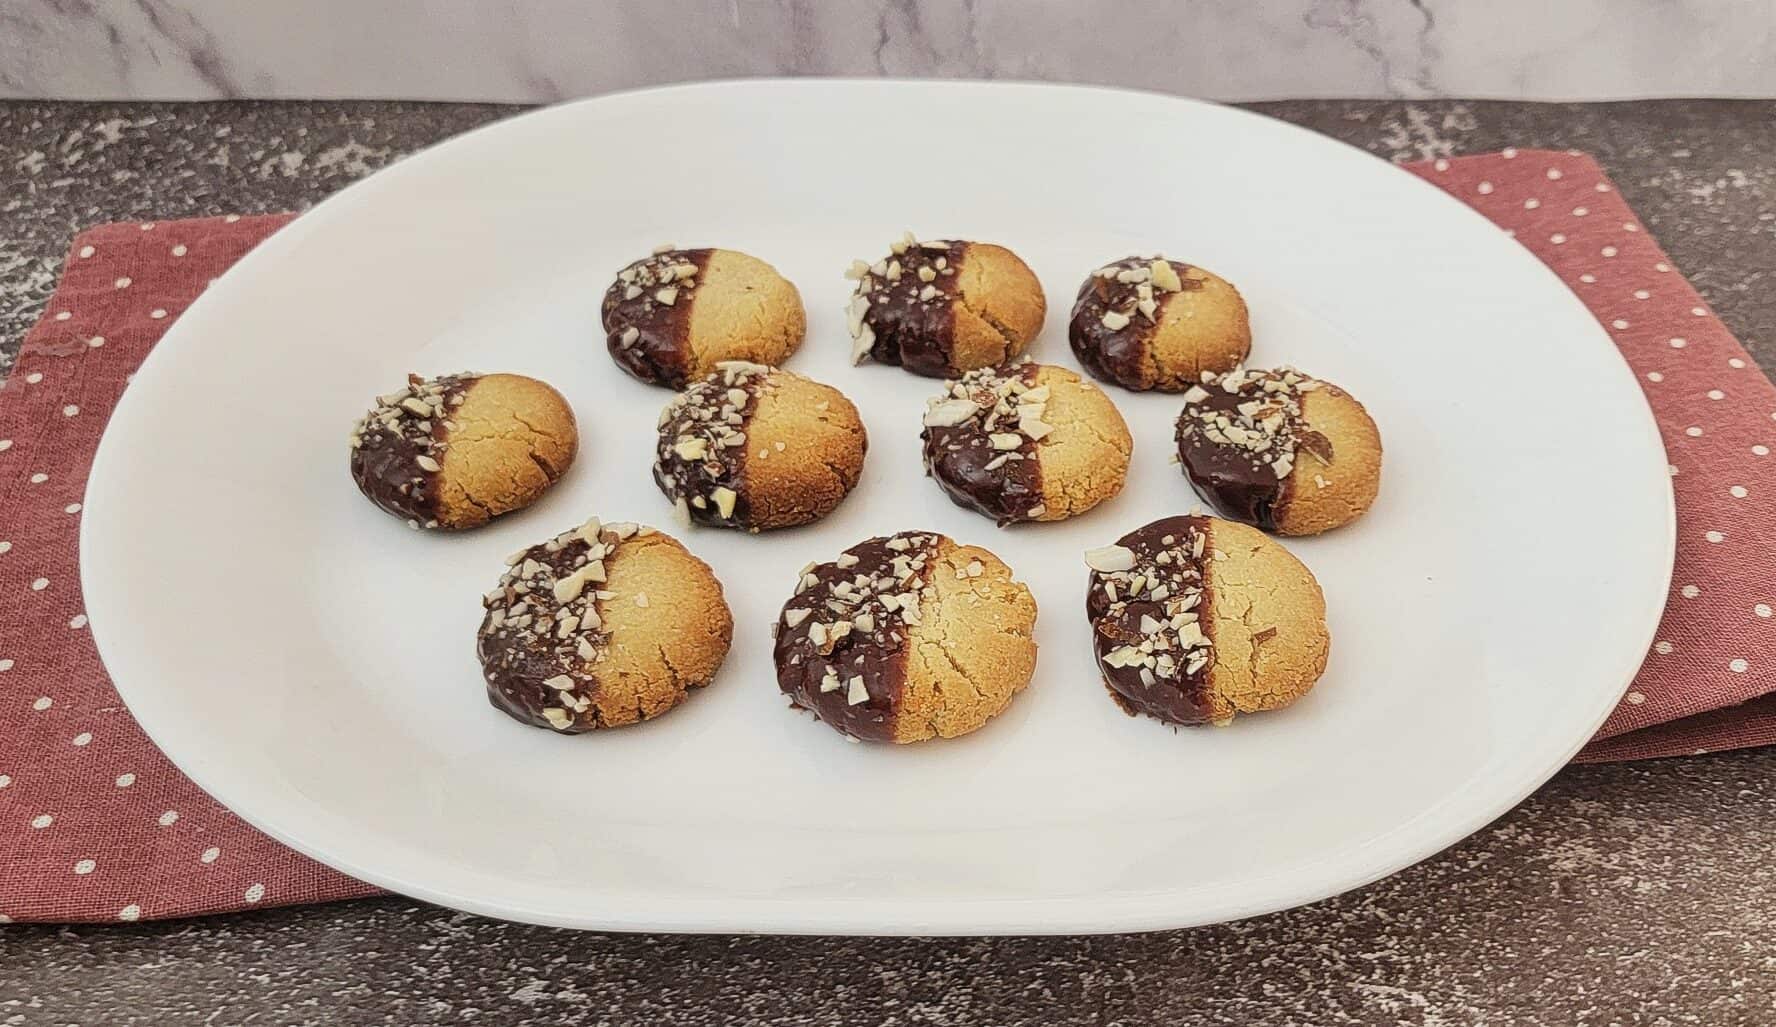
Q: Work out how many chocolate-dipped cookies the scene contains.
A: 10